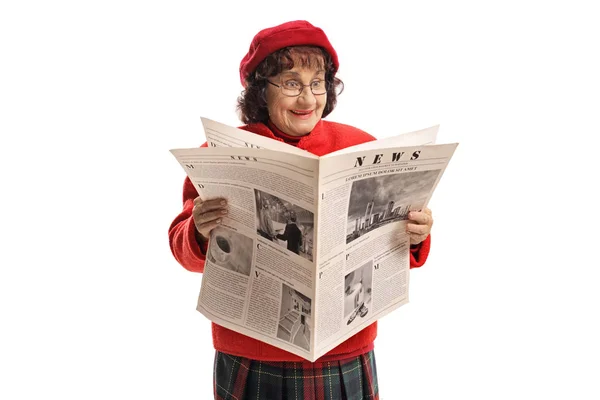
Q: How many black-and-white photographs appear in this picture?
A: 5